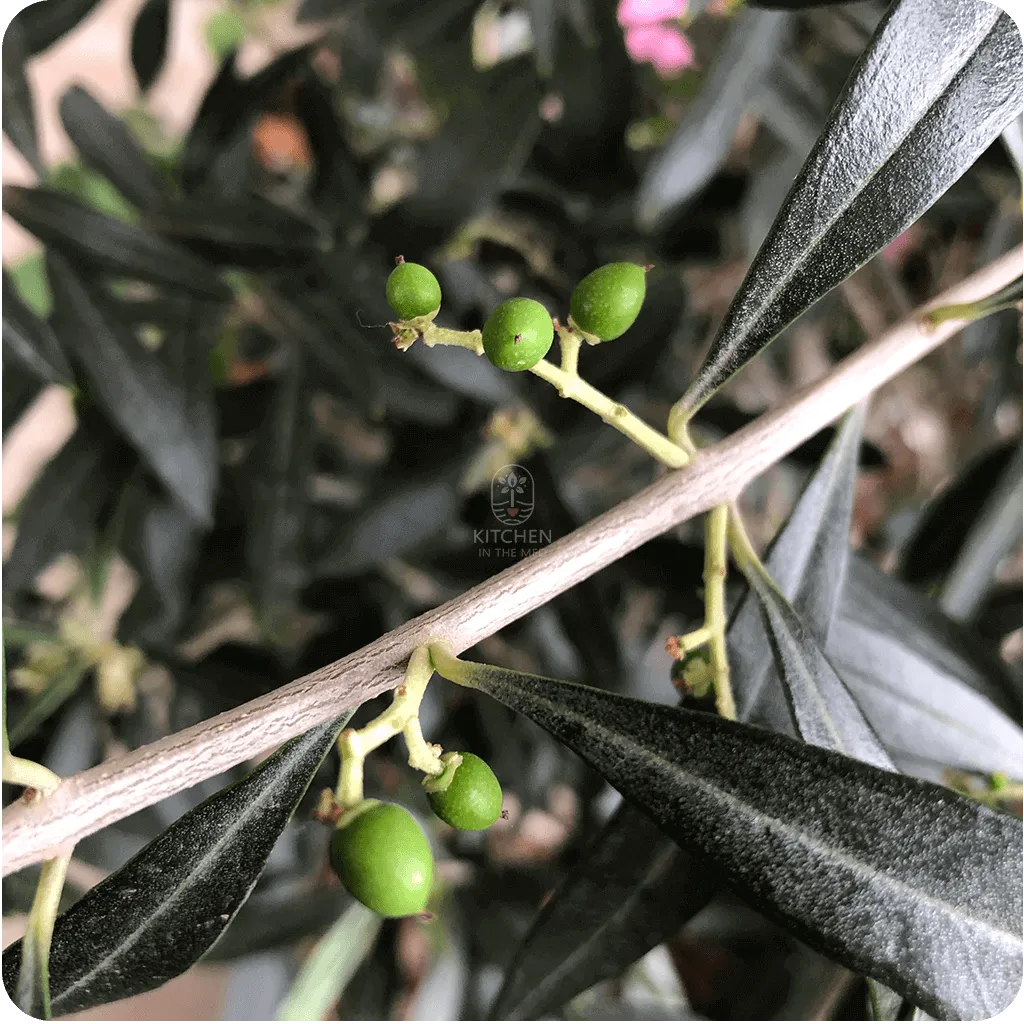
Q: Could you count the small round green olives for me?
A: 5